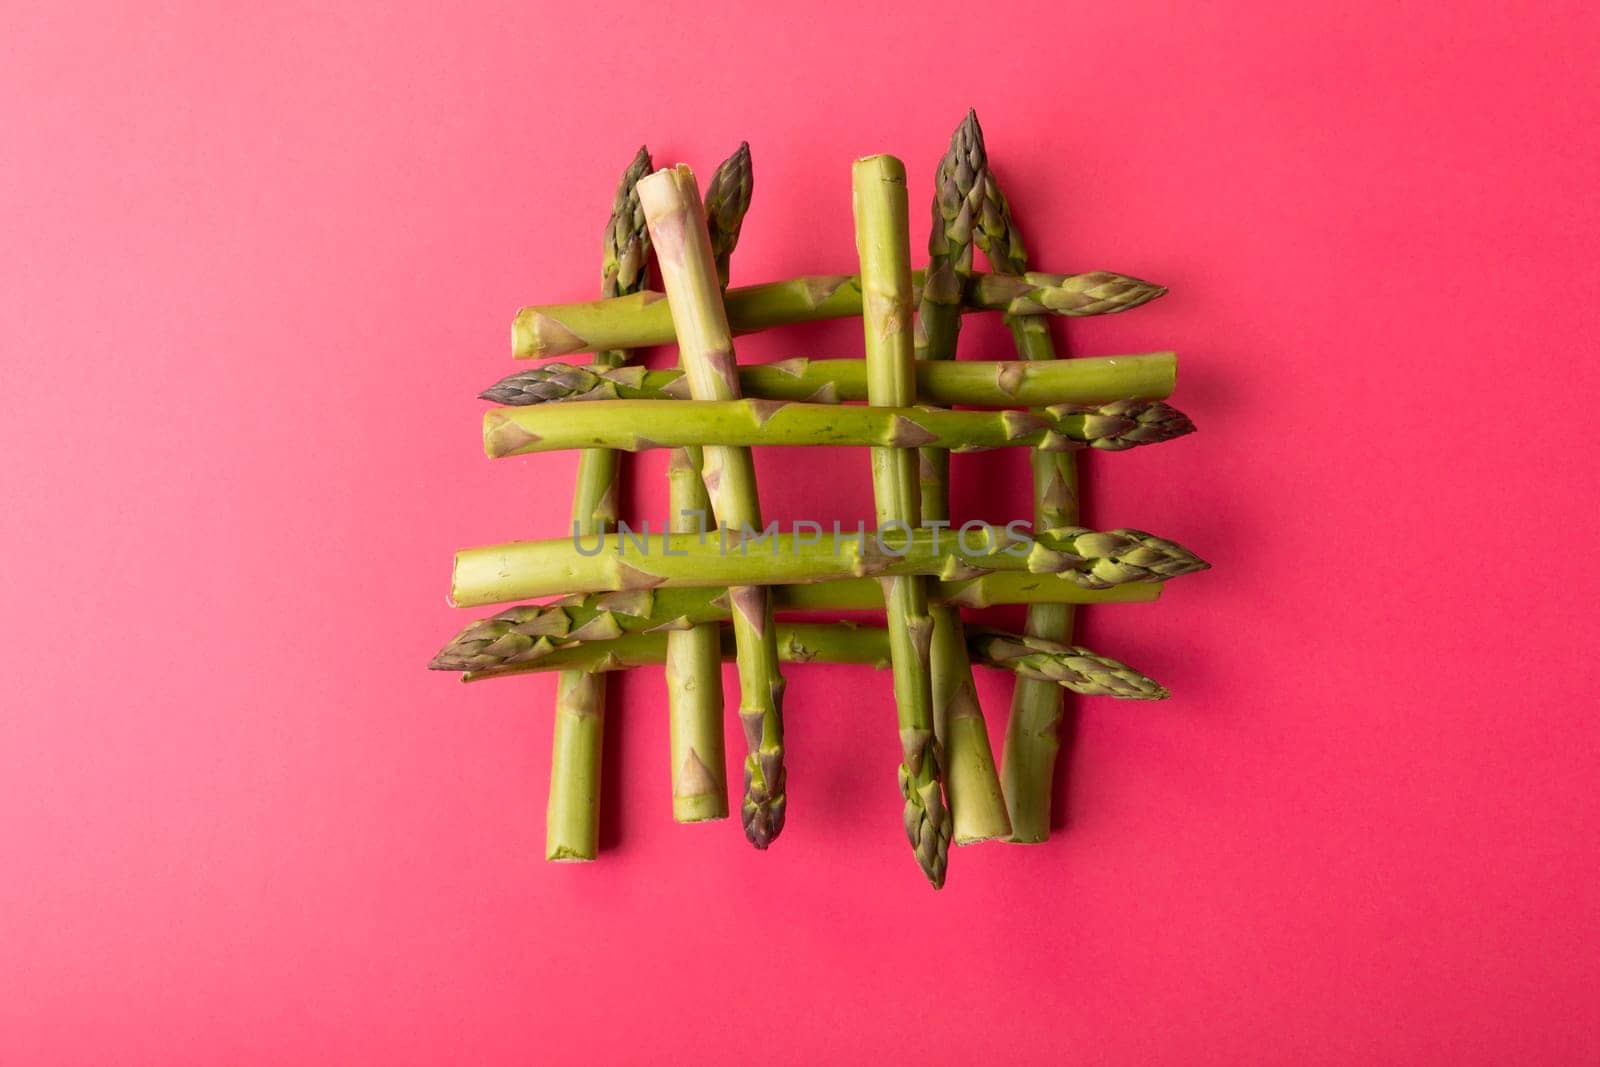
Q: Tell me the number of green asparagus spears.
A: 12